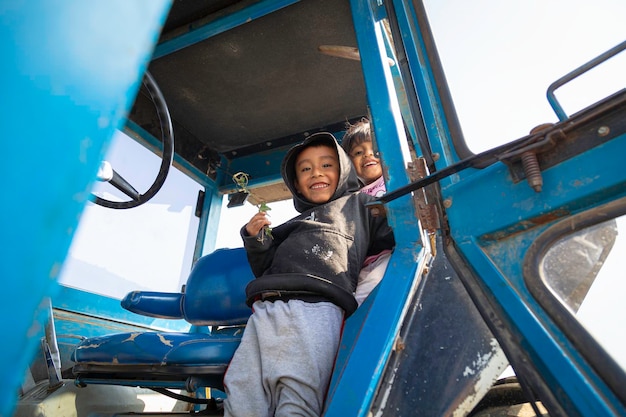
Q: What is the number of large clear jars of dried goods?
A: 0